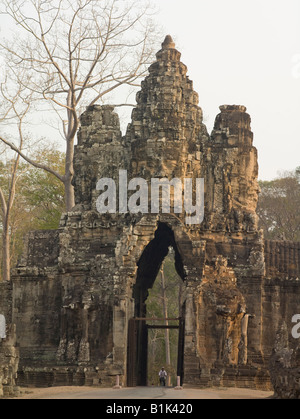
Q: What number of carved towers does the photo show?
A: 3